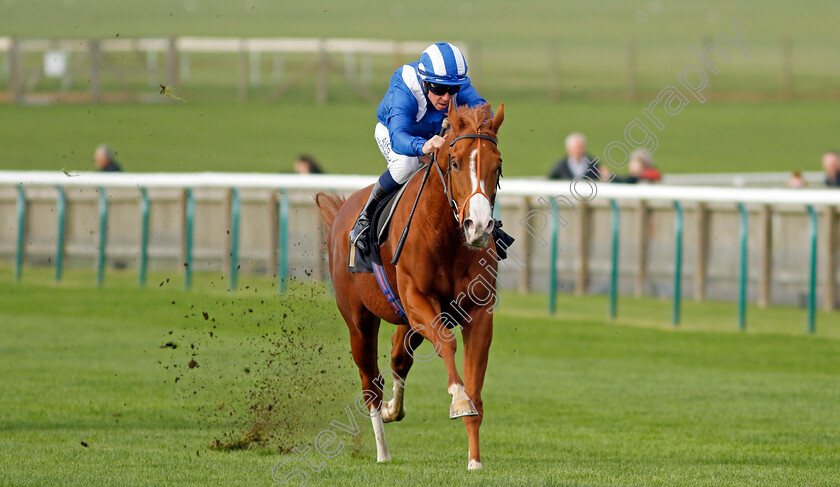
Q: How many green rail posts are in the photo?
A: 12